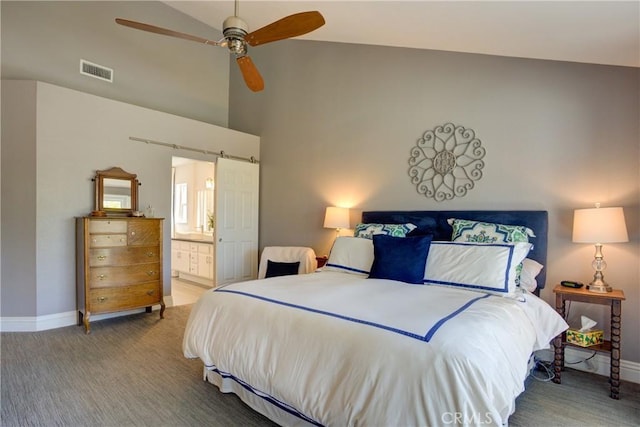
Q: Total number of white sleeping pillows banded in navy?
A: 2